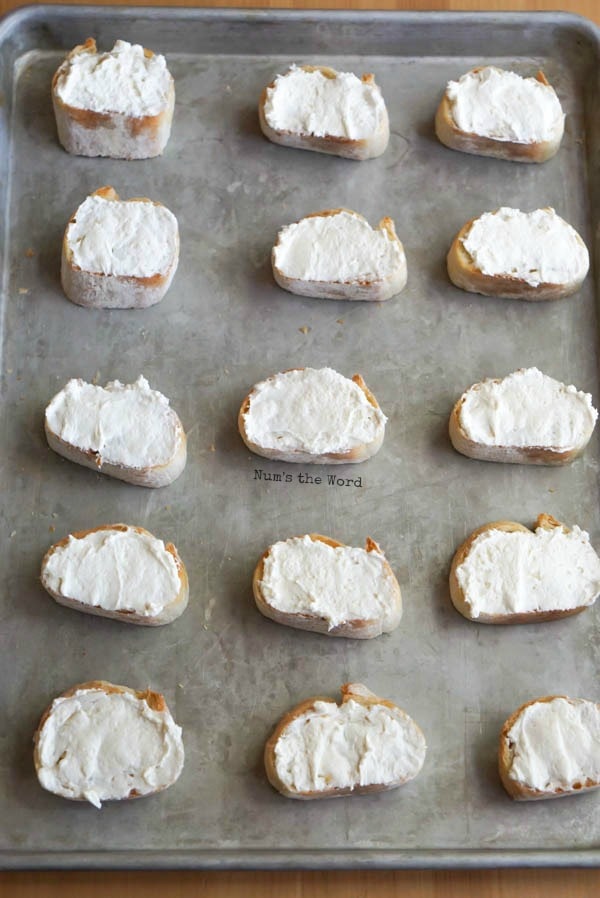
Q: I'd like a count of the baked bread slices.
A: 15